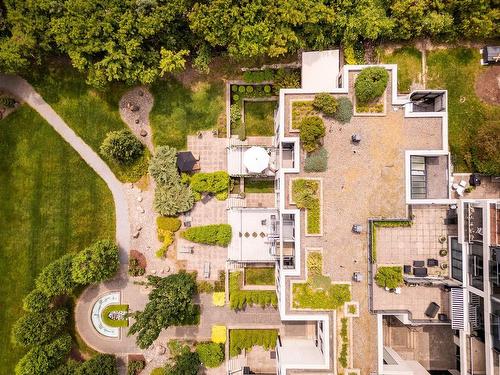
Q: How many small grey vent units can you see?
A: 3